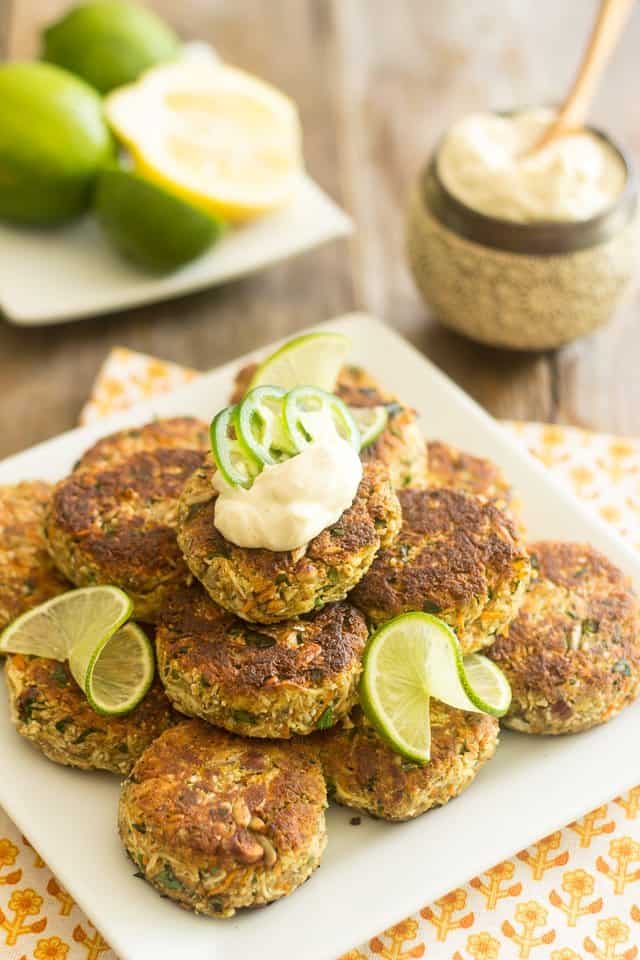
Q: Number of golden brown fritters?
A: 12